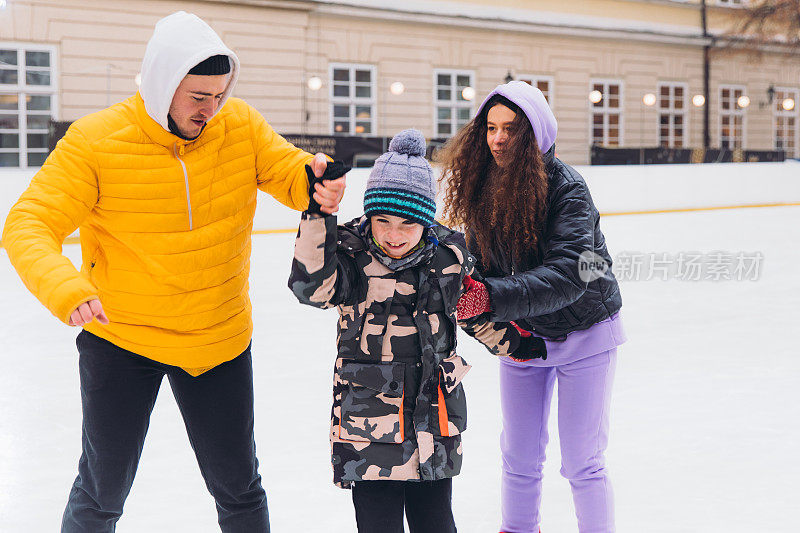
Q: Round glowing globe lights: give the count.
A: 9